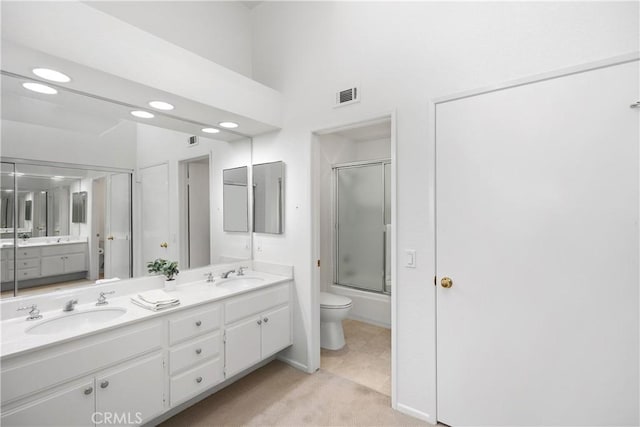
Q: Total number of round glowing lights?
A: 6